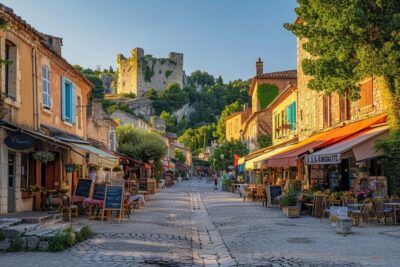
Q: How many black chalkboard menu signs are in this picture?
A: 5